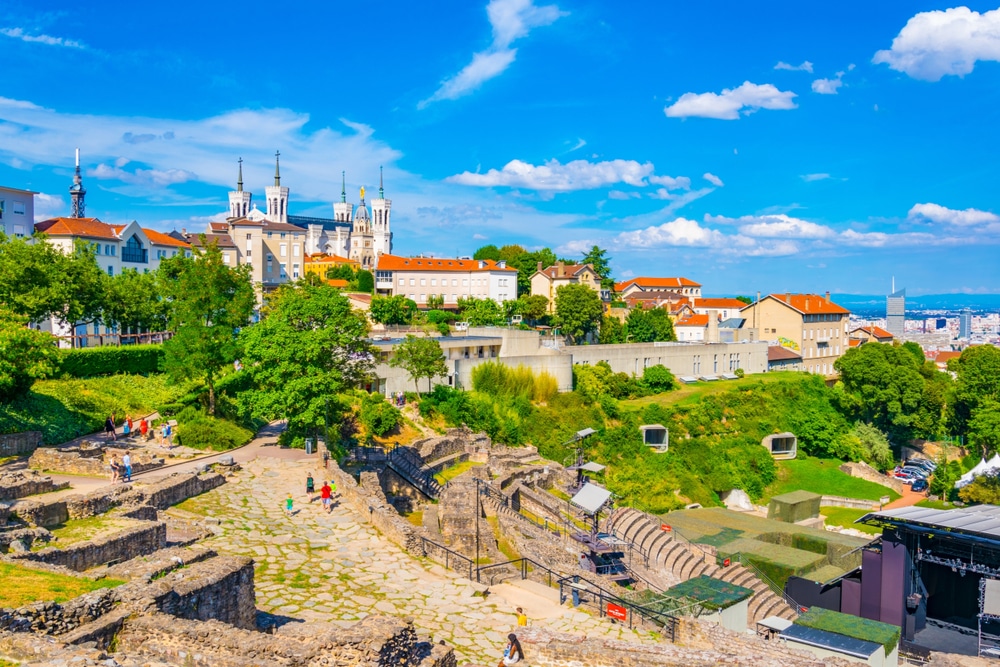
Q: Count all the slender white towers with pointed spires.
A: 4